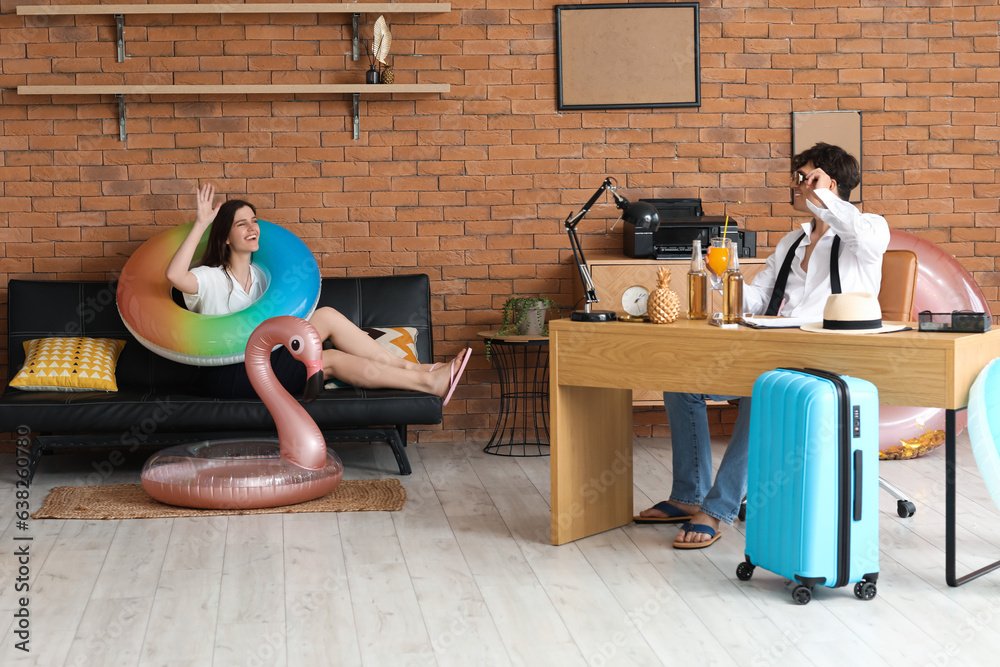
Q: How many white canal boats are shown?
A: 0